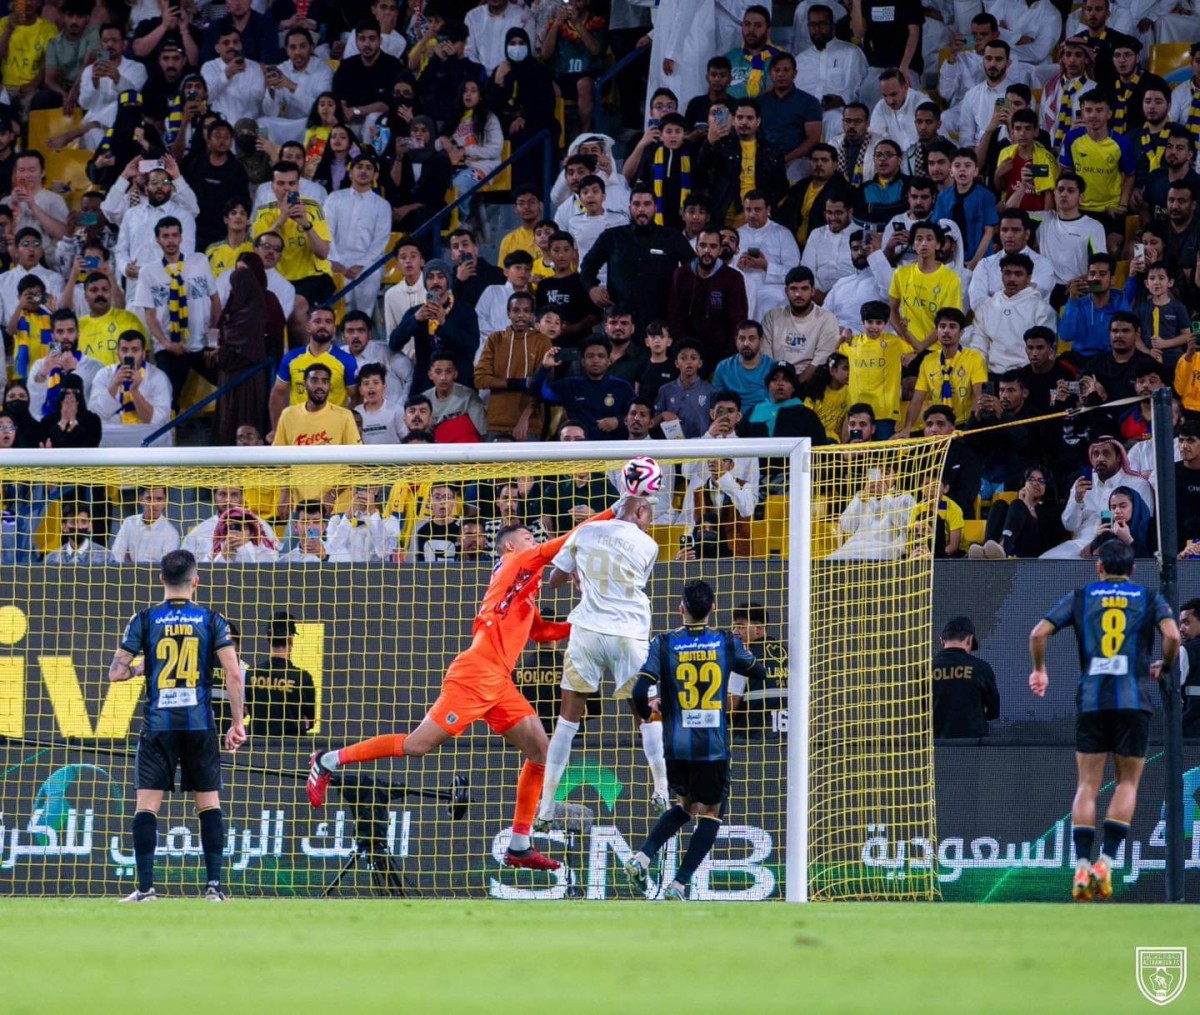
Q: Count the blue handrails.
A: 3